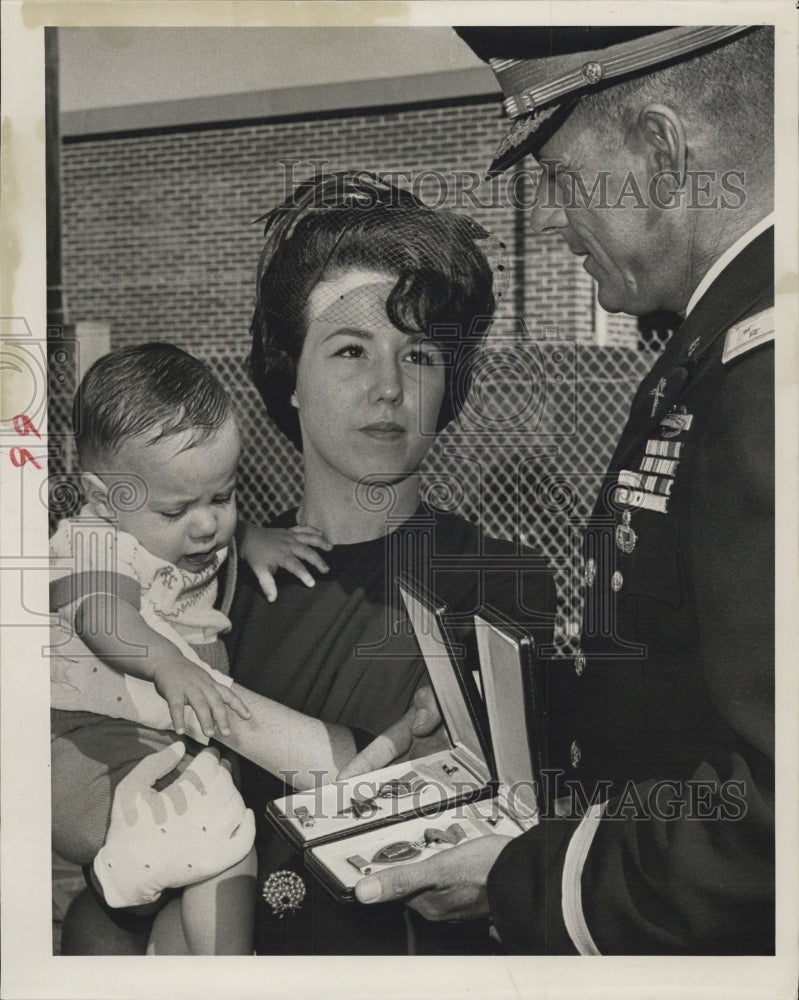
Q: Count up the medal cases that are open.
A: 2